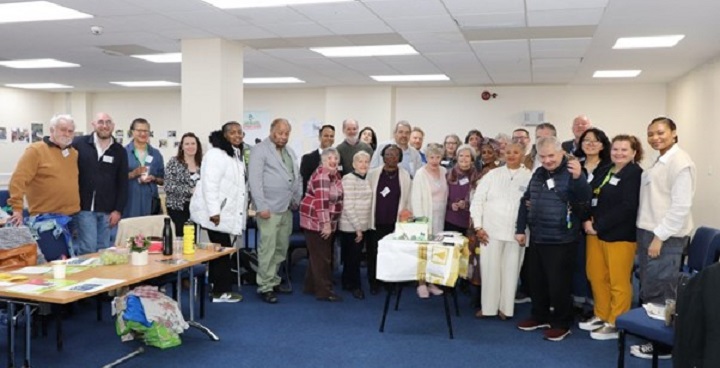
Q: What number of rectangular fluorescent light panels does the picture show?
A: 11